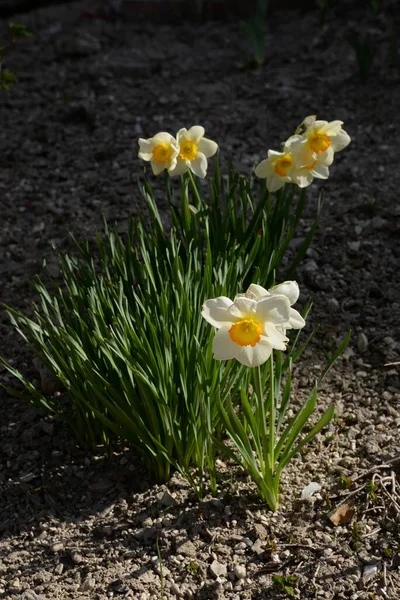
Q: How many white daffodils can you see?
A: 7